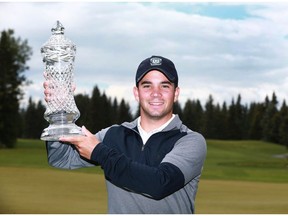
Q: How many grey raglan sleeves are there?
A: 2